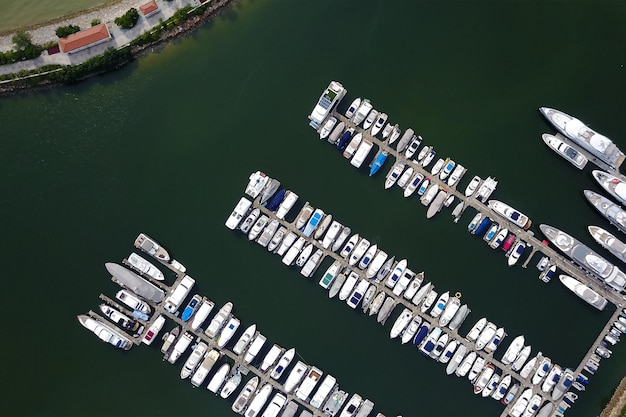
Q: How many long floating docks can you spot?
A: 3